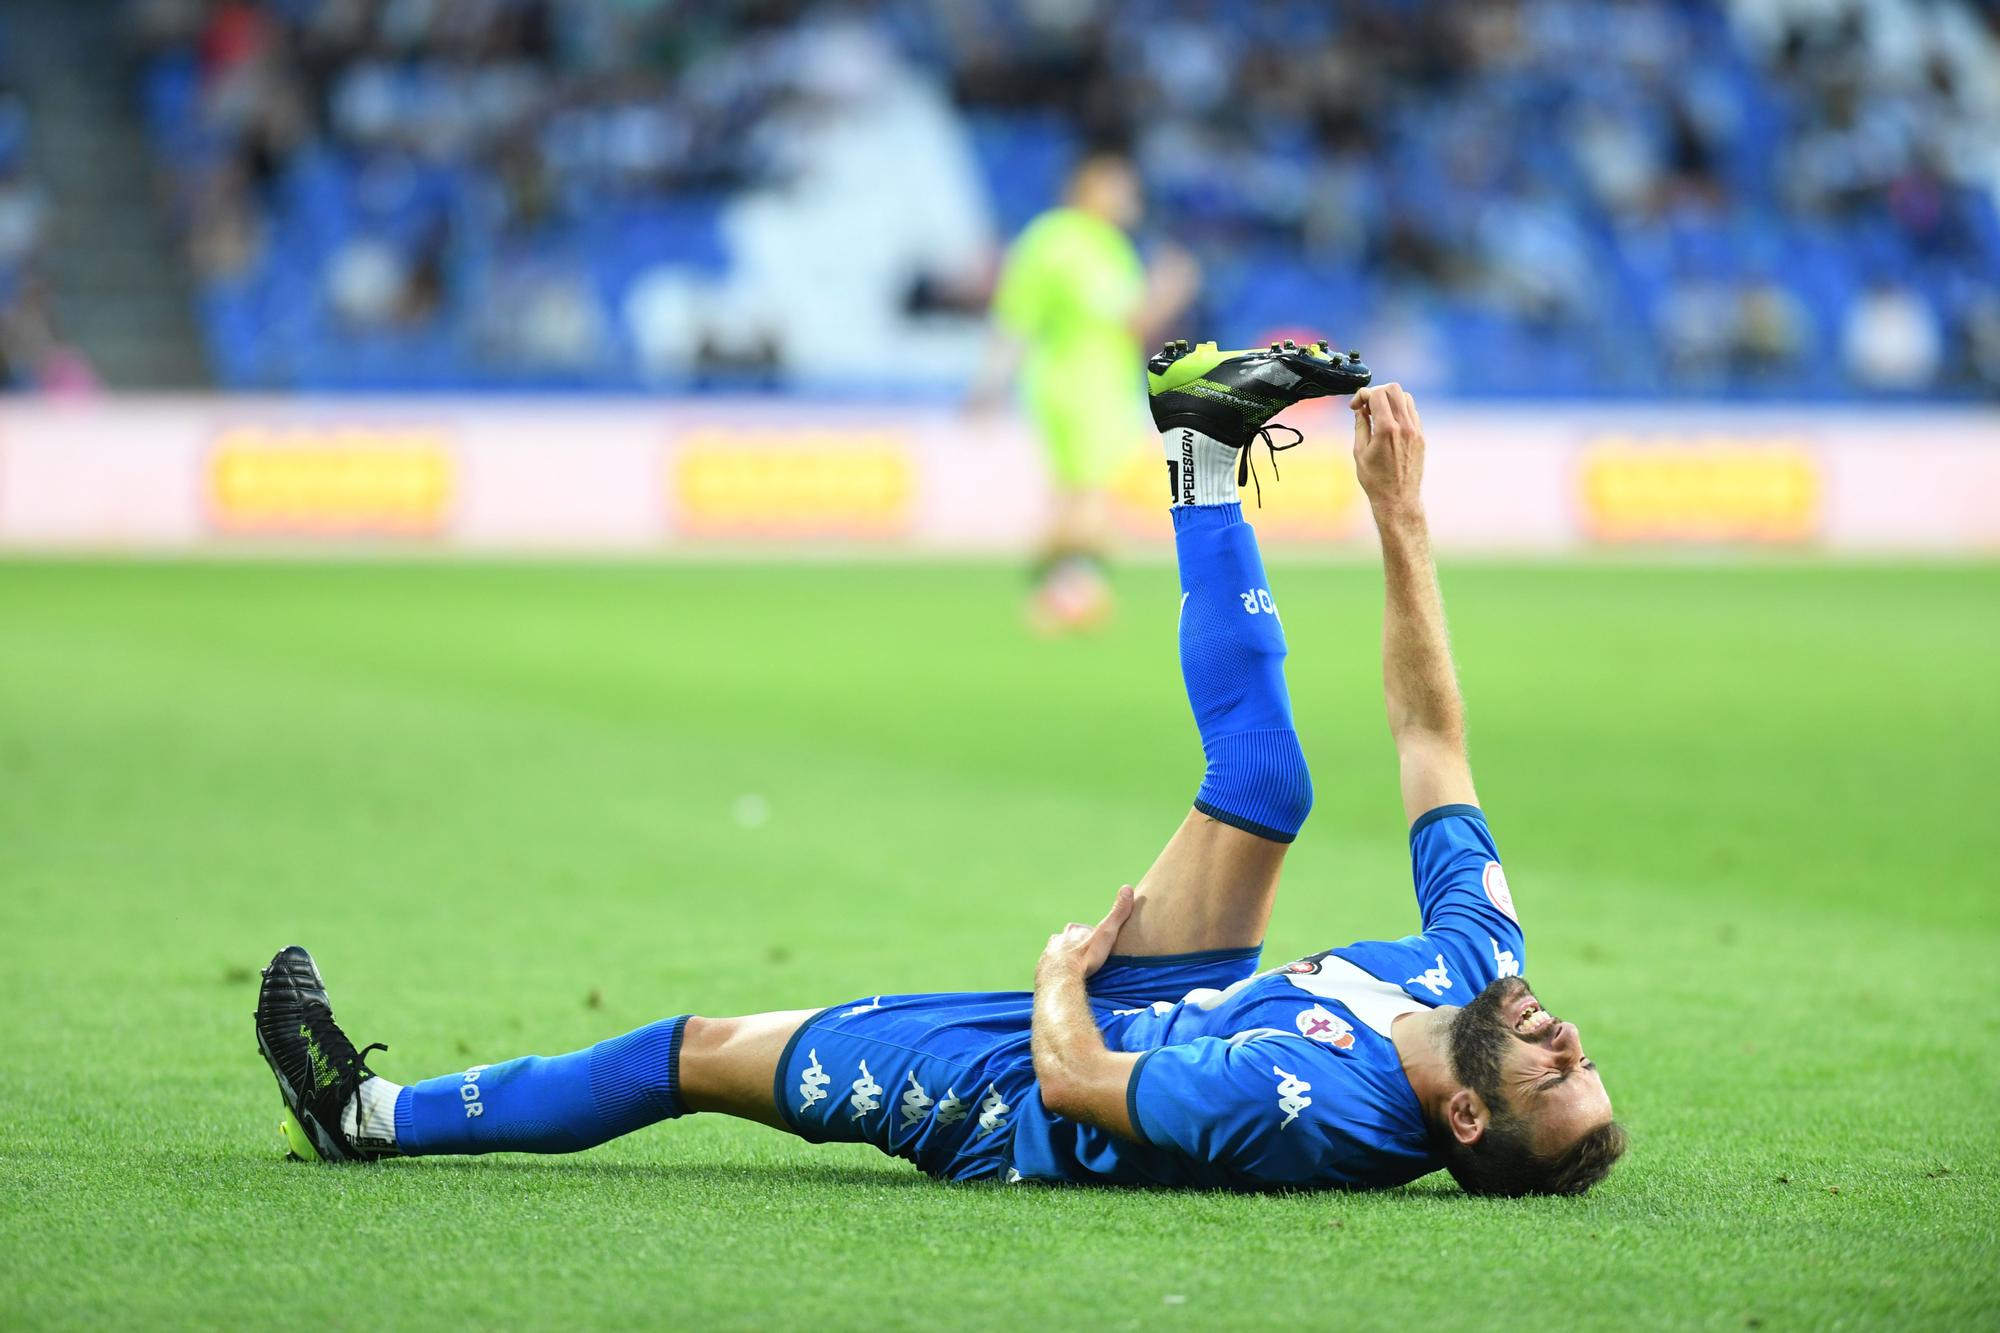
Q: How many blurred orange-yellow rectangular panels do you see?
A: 4